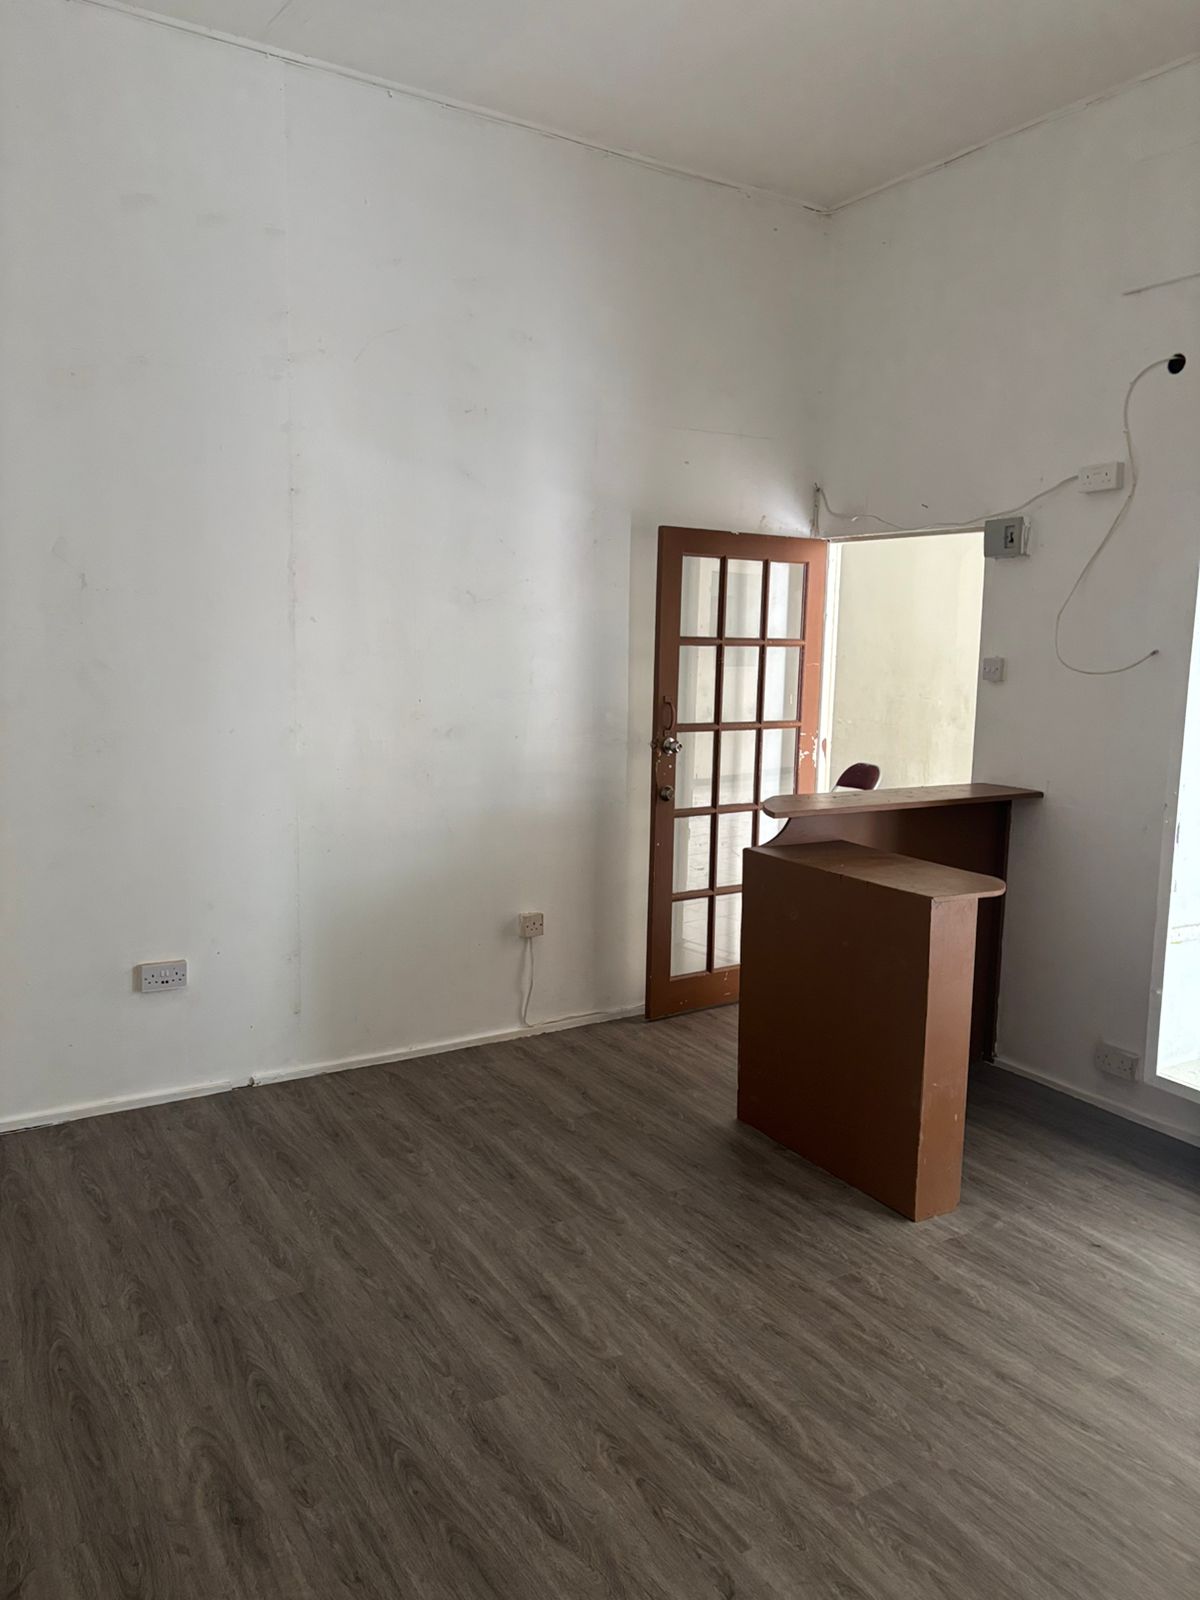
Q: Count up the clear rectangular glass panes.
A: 14